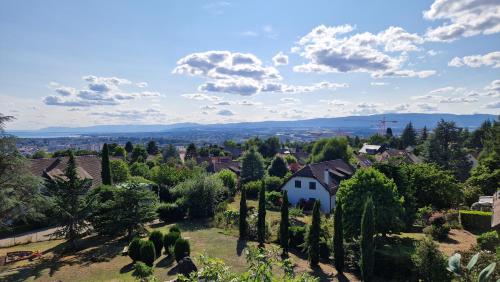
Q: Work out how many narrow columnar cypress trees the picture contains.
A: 7